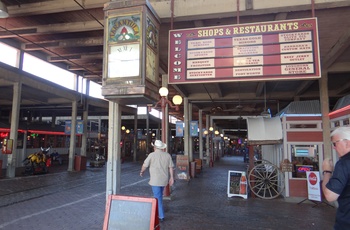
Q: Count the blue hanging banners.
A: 4